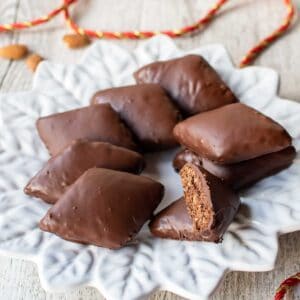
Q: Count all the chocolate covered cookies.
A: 8